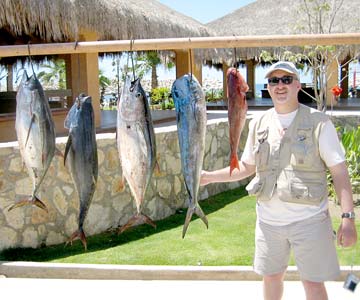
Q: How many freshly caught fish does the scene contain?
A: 5